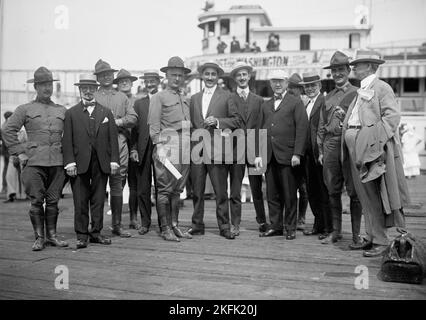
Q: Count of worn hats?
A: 13